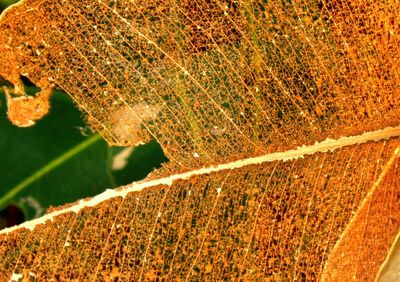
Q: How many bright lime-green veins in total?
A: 1